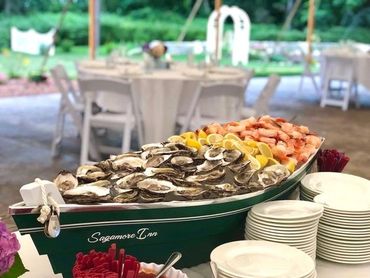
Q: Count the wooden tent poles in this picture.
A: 3